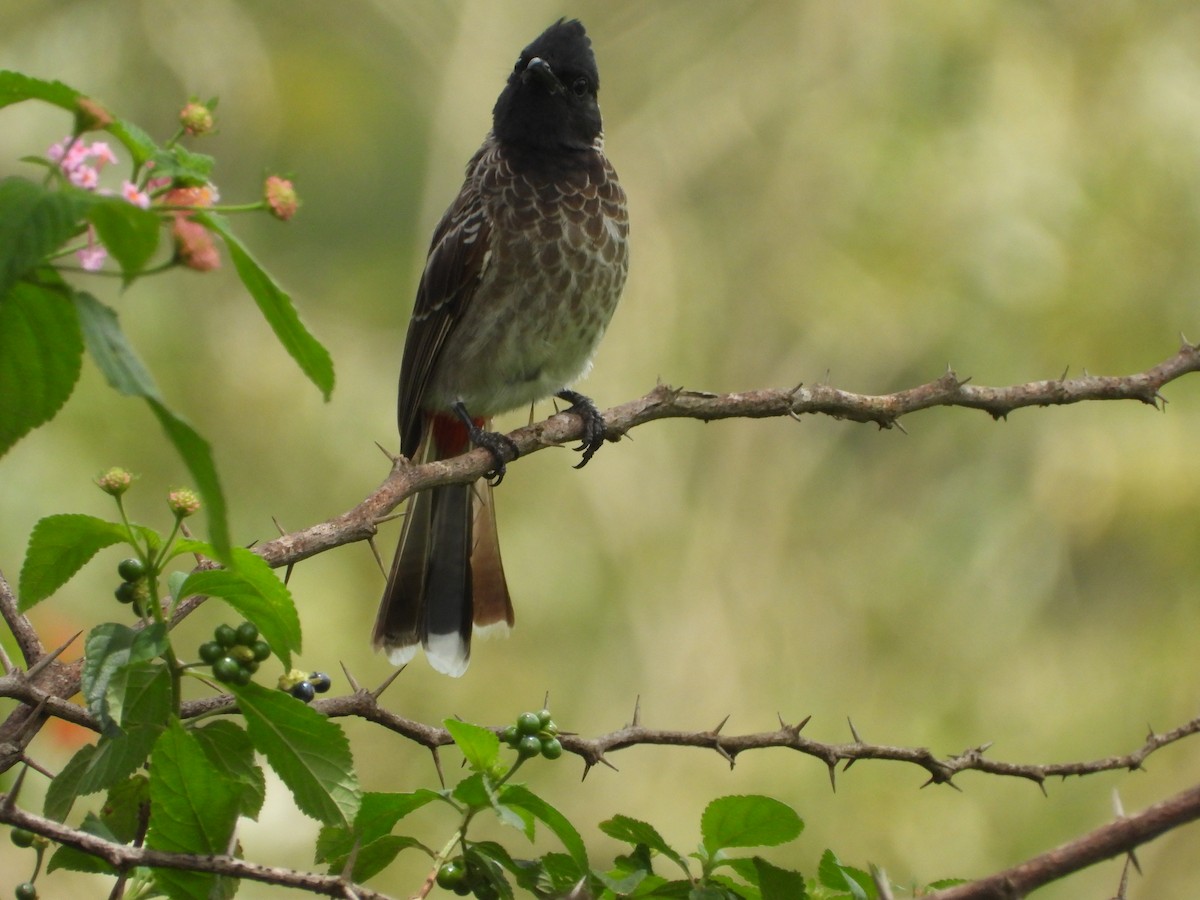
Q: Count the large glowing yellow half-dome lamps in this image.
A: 0